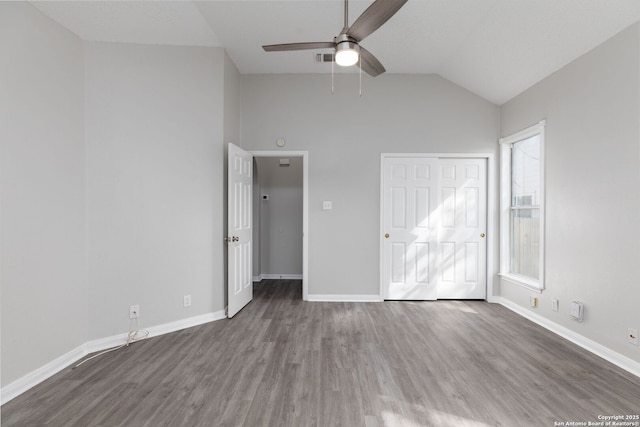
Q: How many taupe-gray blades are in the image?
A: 3